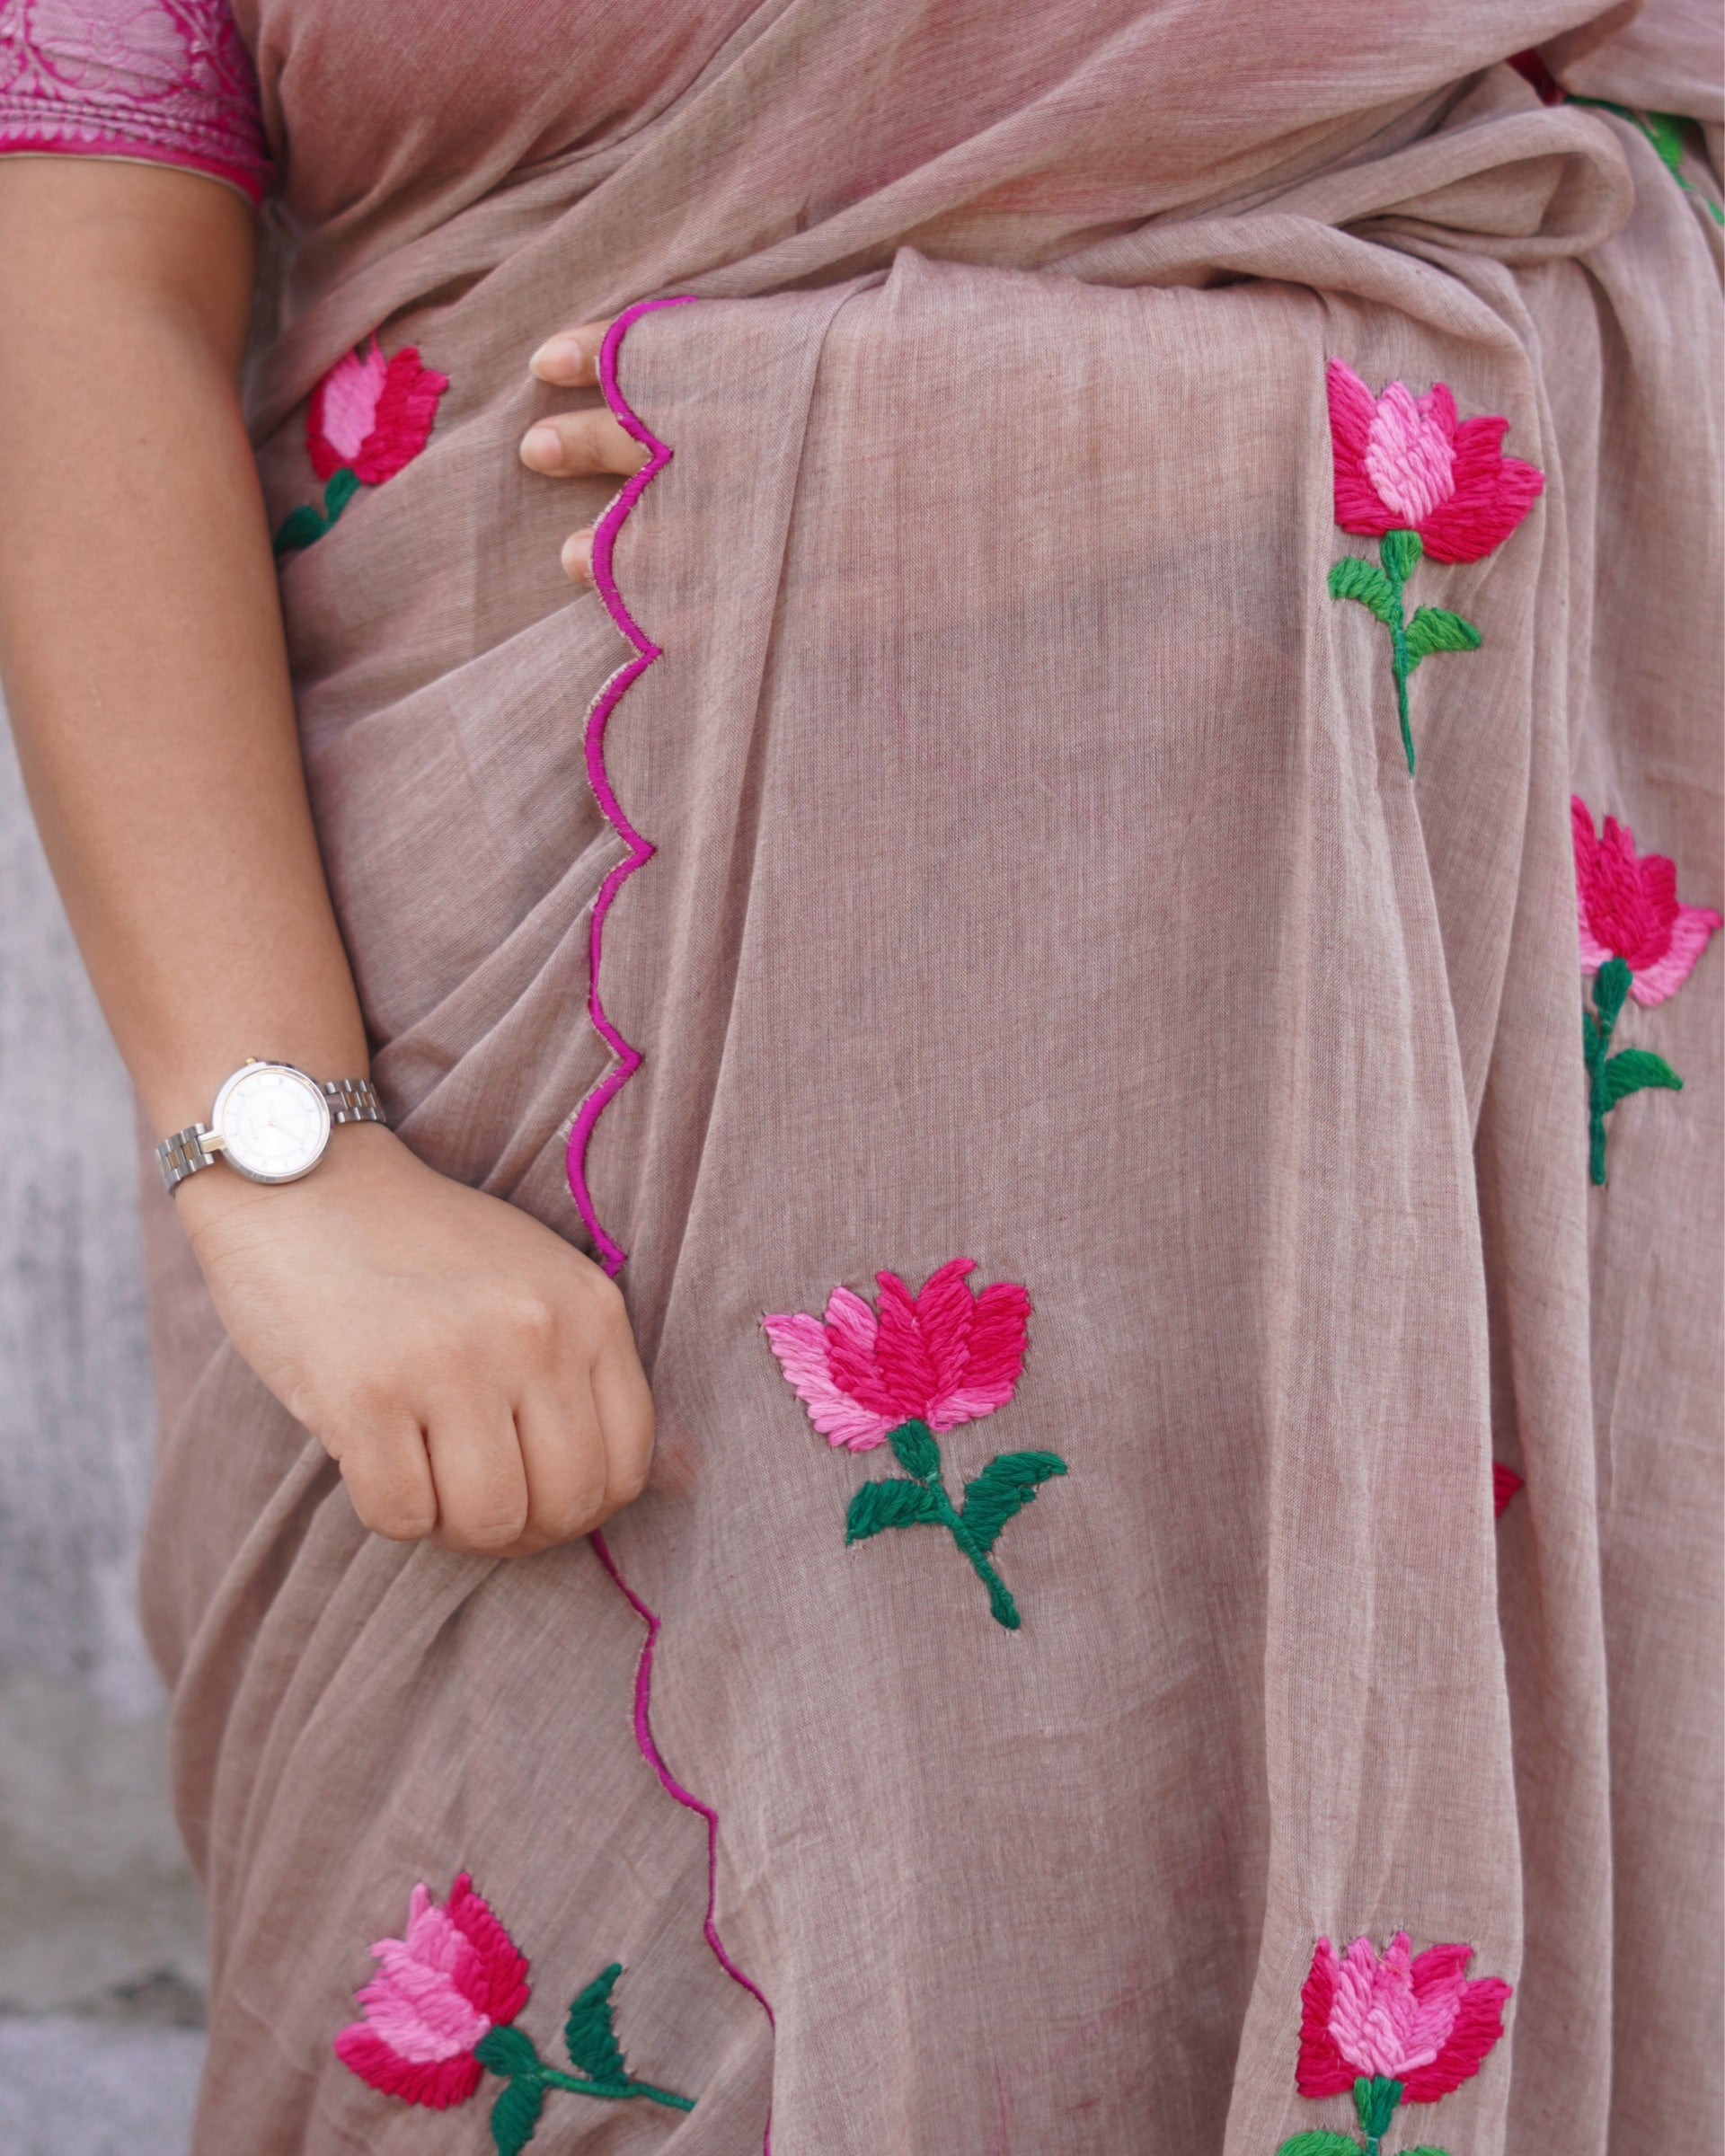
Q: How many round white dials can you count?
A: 1